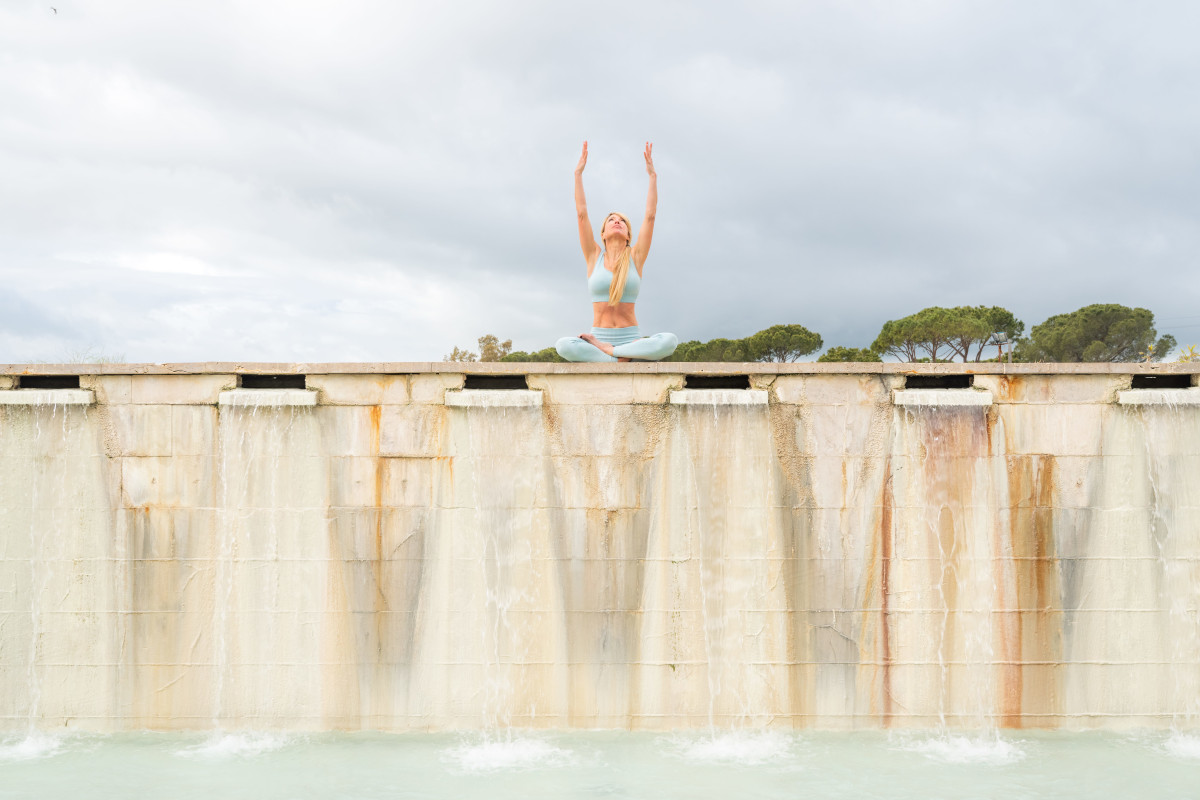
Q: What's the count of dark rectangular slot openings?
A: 6